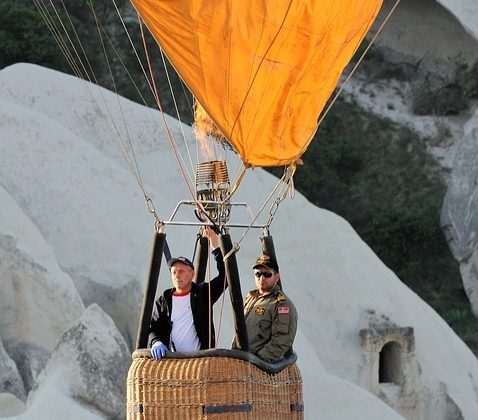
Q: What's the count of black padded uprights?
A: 4